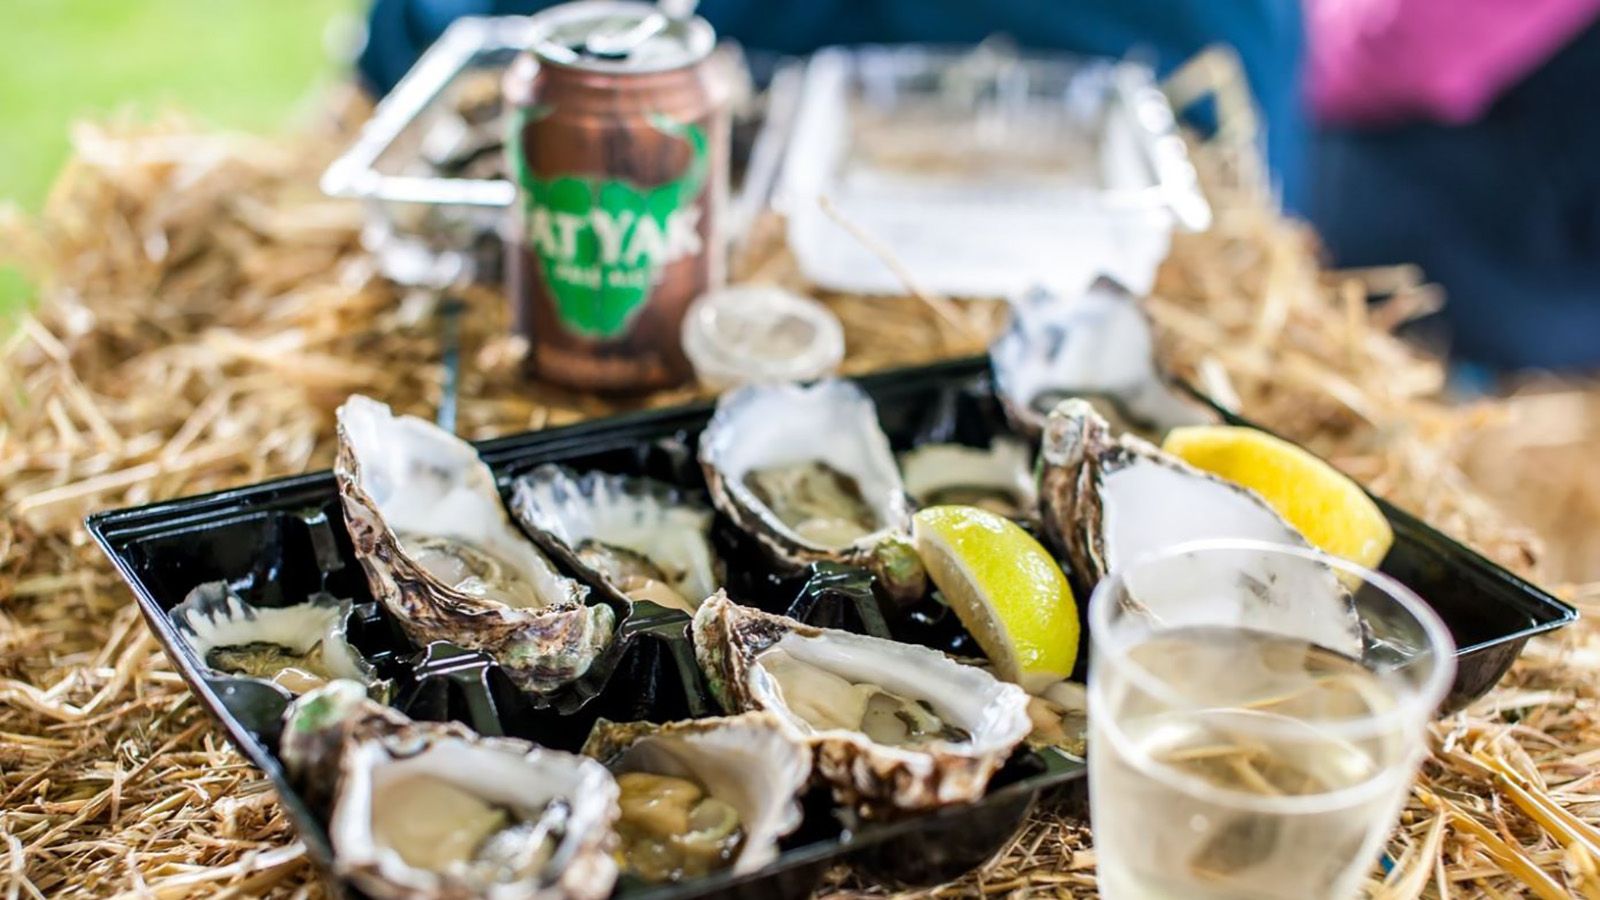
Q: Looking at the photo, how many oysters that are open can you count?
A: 11